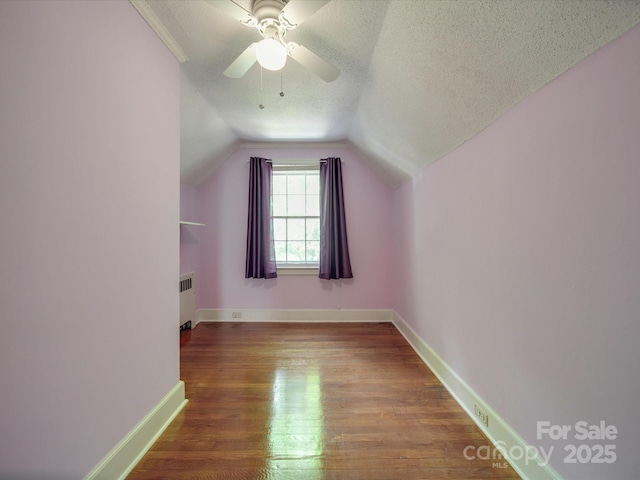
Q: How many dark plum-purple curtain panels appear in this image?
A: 2